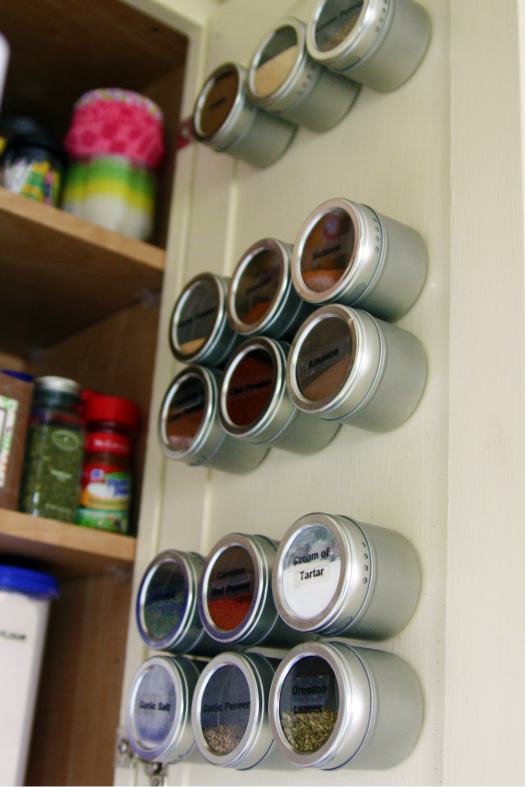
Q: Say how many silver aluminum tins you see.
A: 15